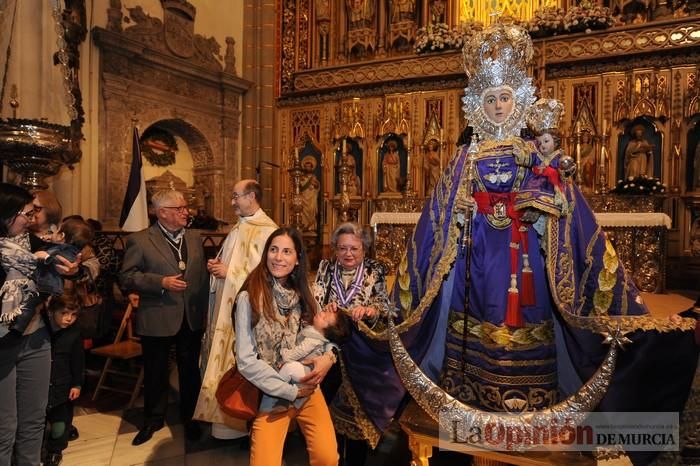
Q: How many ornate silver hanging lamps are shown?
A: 1